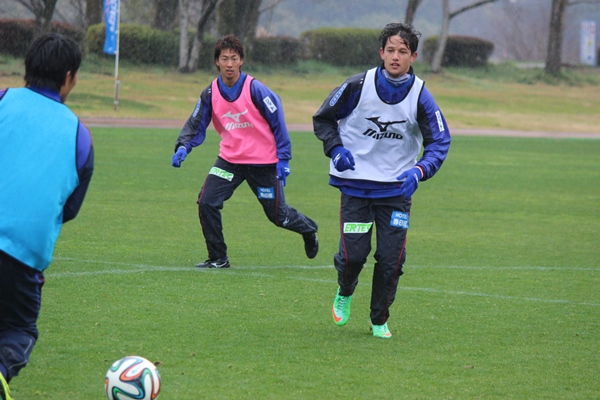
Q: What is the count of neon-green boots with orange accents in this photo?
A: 2